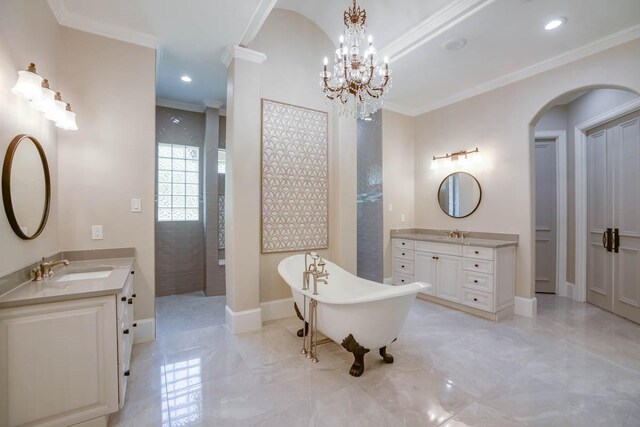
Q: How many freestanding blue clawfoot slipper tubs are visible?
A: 0